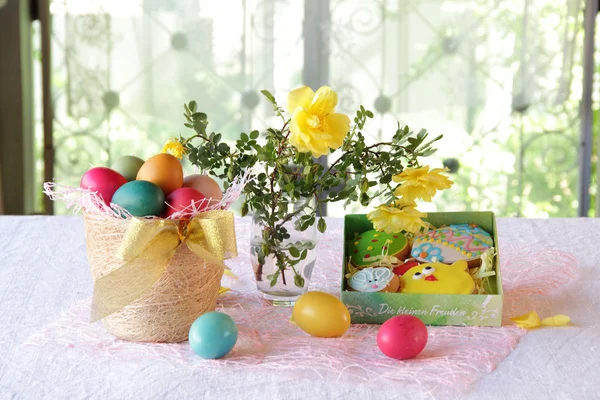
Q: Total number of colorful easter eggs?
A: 9